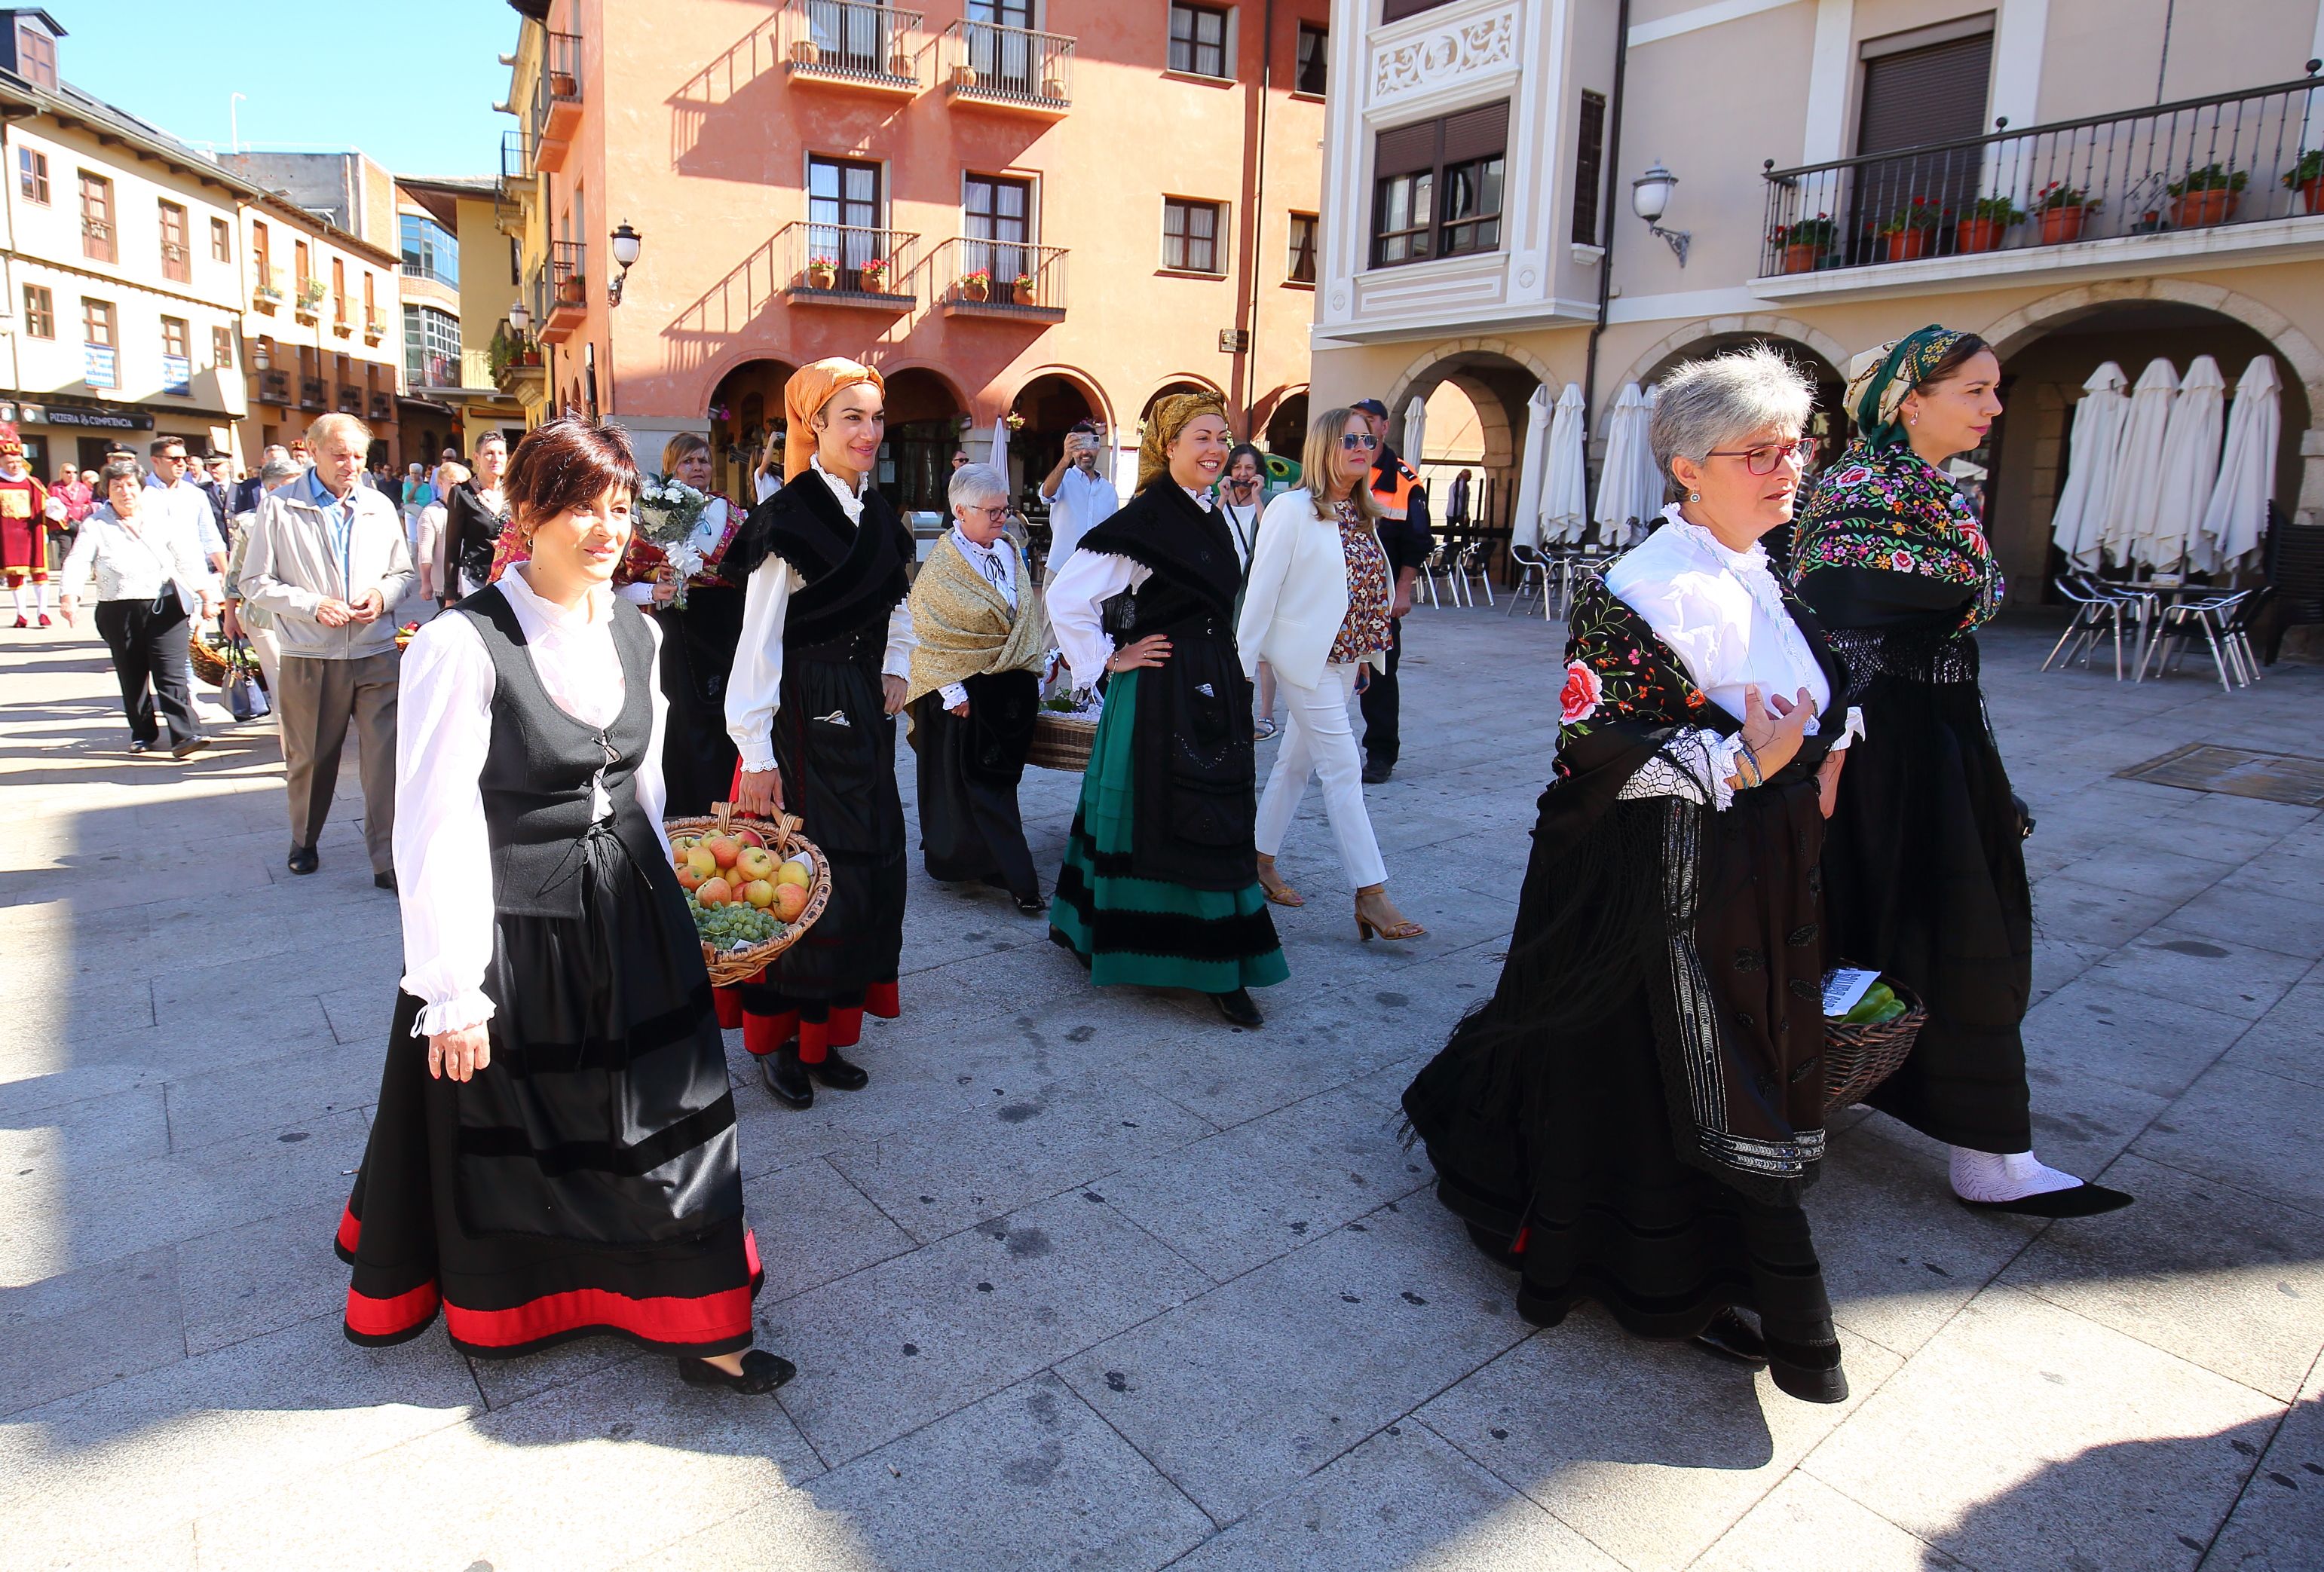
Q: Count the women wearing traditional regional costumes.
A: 7